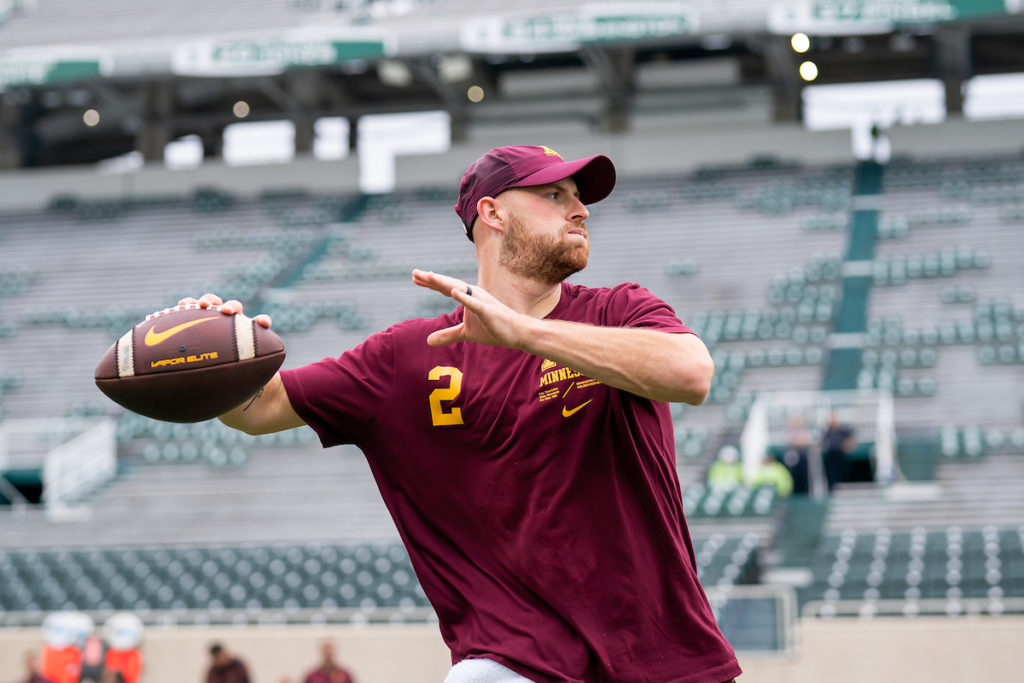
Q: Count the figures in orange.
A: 2